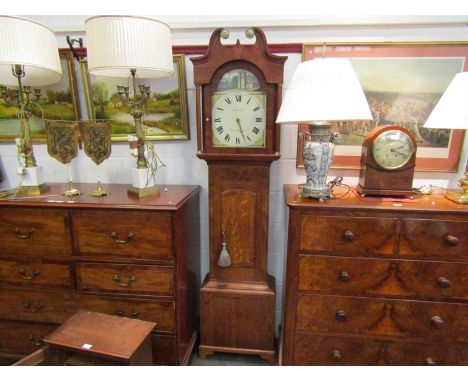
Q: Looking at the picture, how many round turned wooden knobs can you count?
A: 8